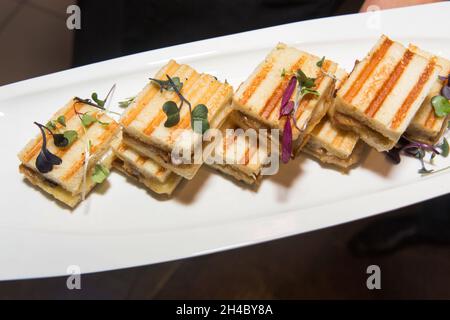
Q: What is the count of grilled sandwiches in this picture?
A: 8